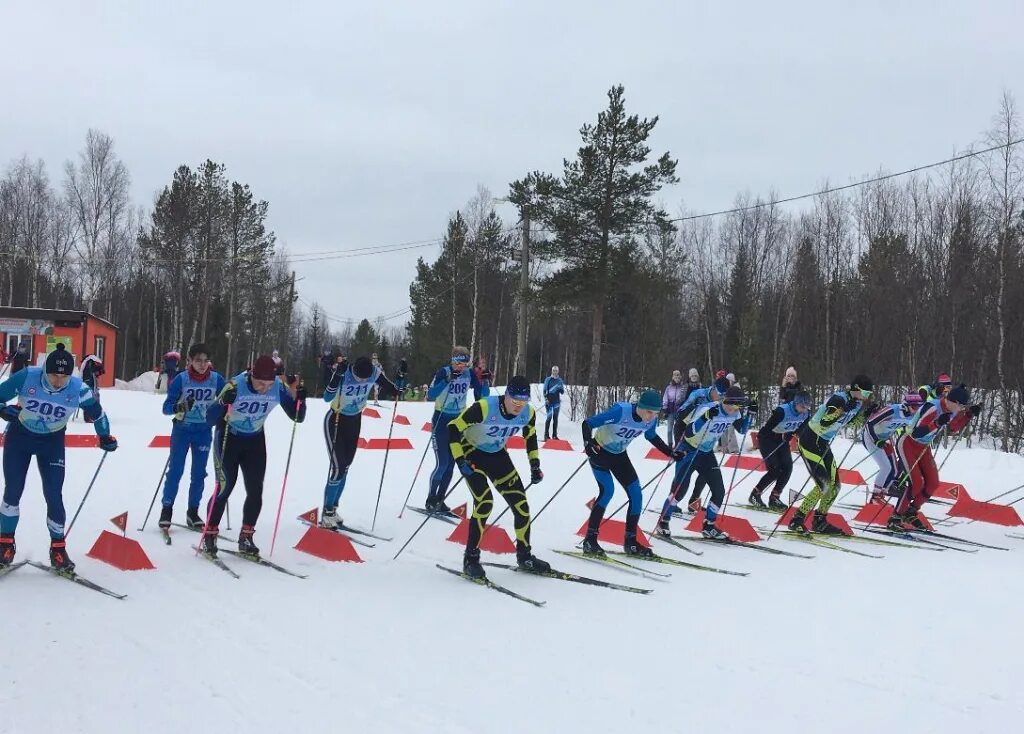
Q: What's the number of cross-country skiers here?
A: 14